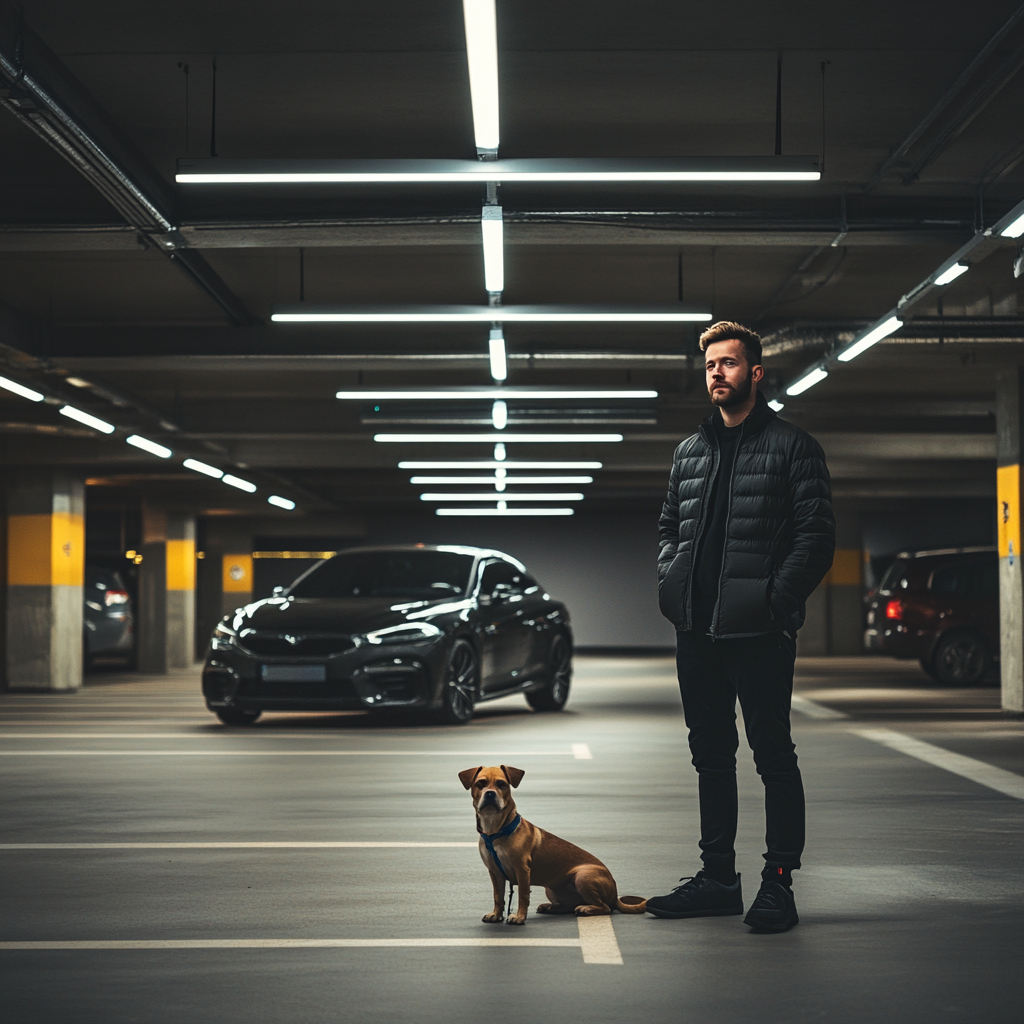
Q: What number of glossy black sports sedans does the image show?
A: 1